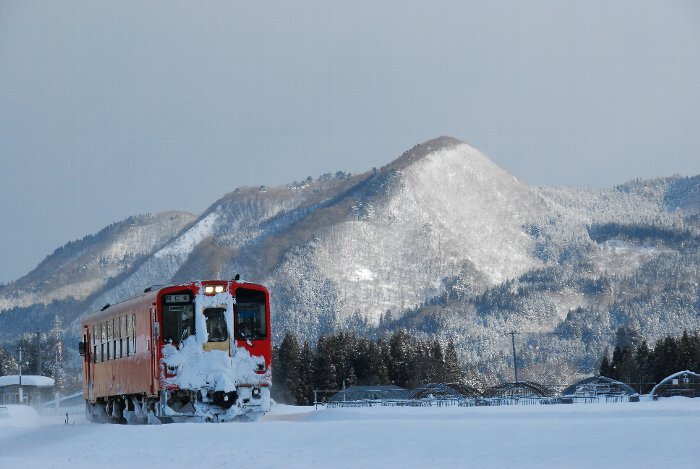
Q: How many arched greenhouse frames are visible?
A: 5